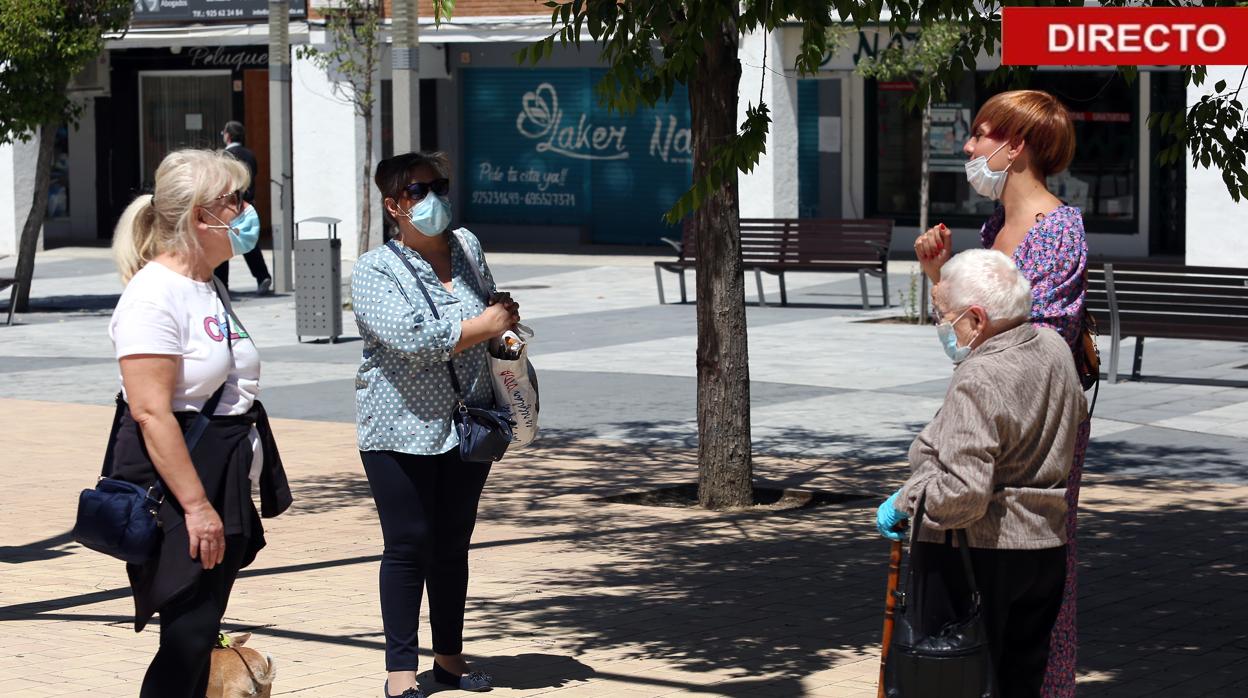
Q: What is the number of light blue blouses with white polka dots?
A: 1